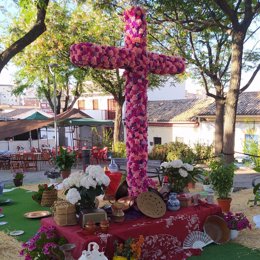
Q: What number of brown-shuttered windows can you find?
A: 3